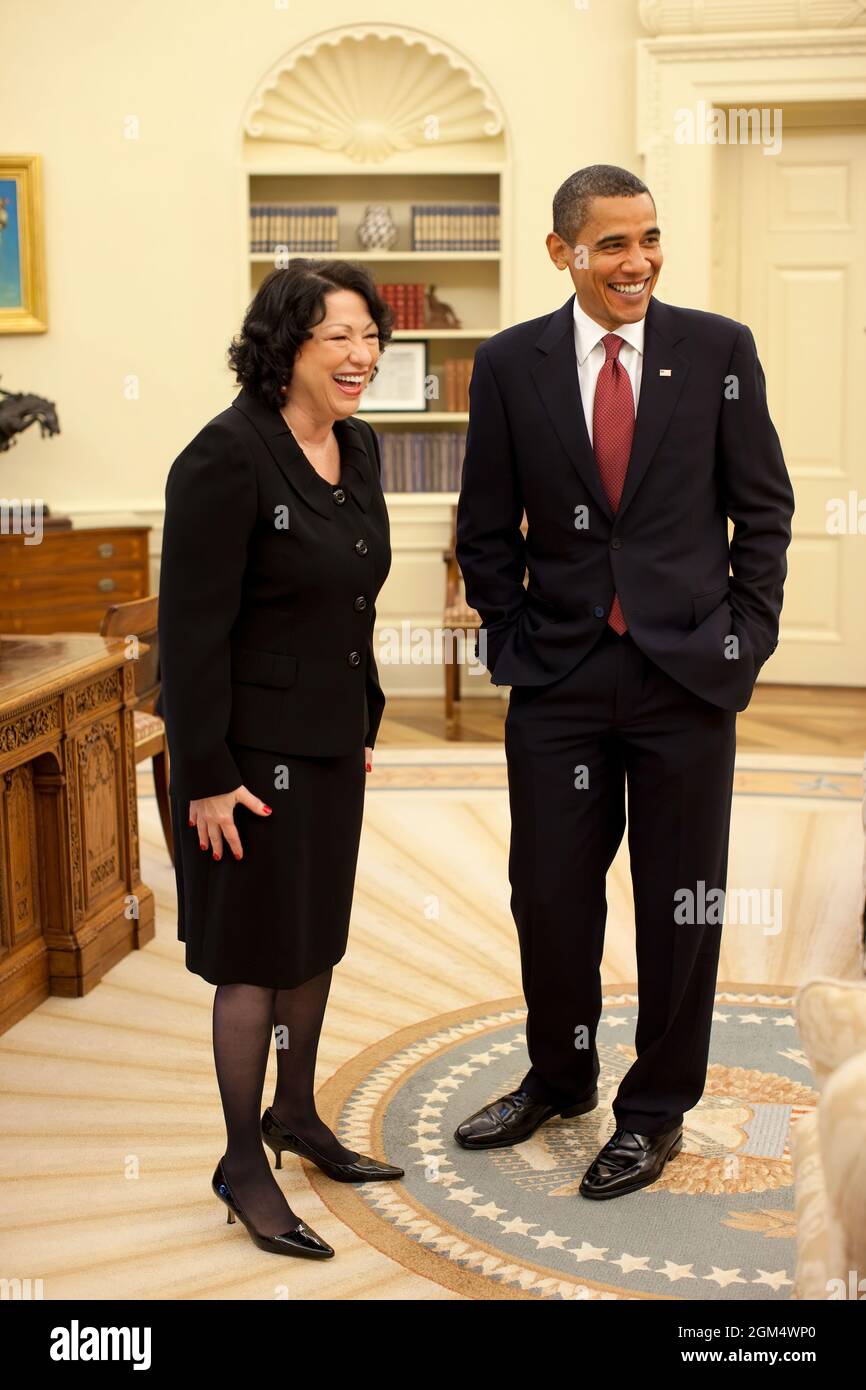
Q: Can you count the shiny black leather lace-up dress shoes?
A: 2